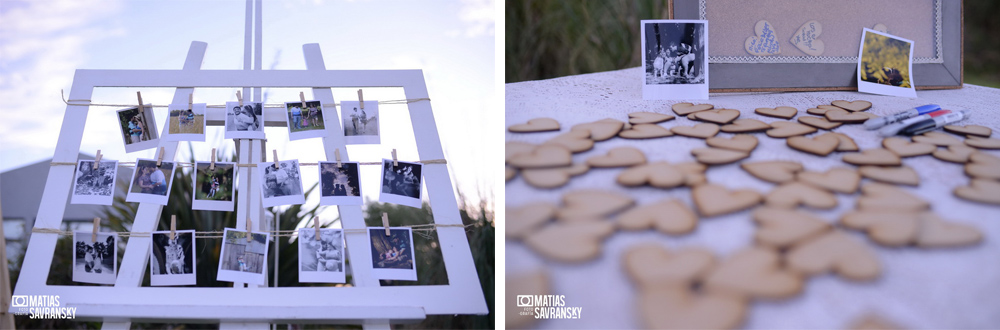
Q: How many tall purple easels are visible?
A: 0